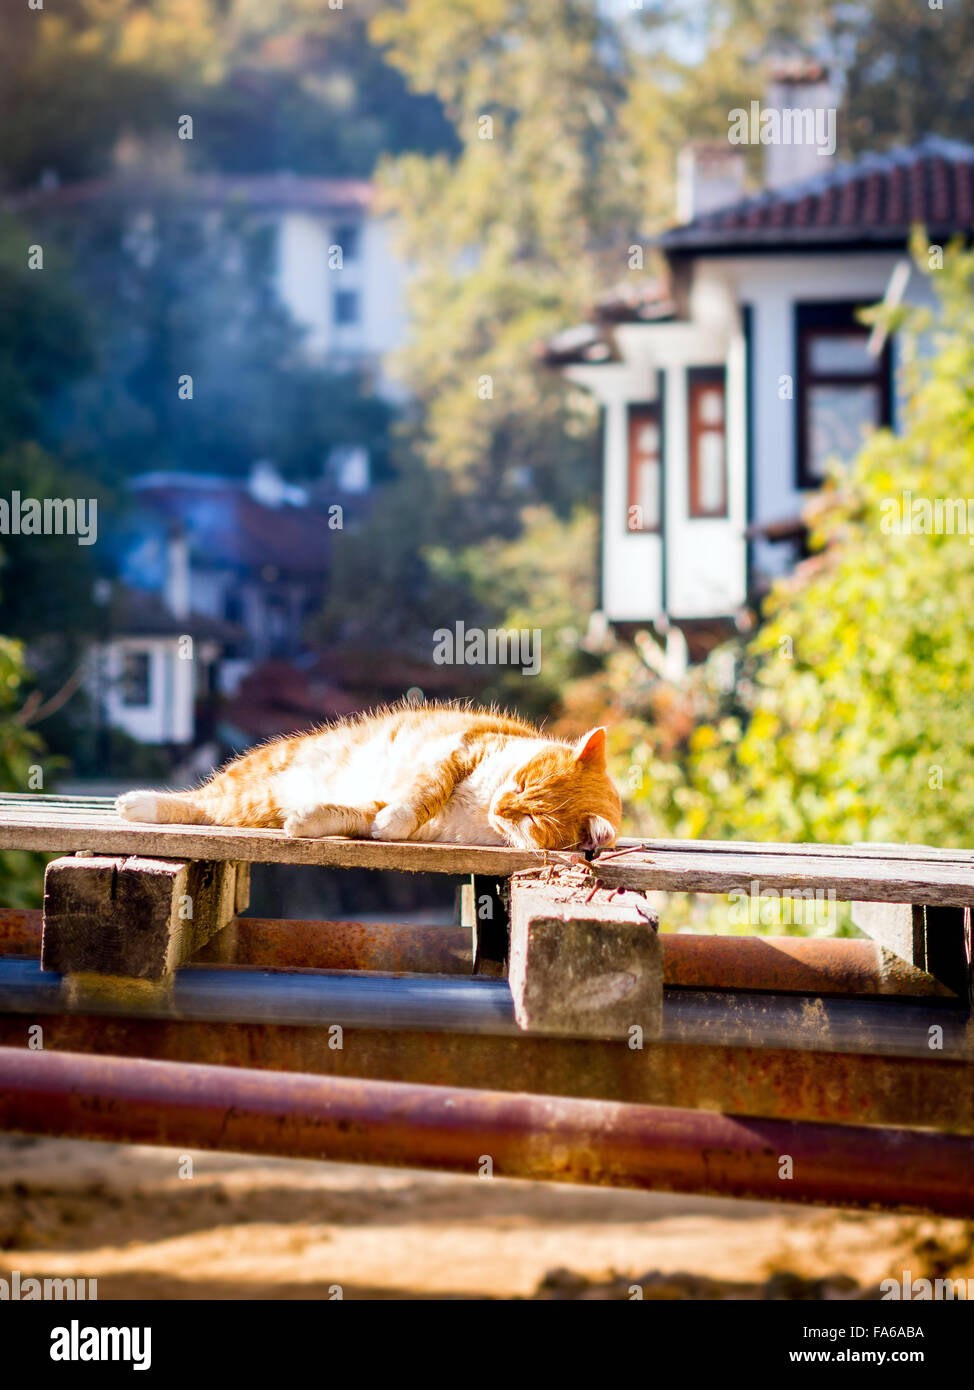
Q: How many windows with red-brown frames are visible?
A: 3